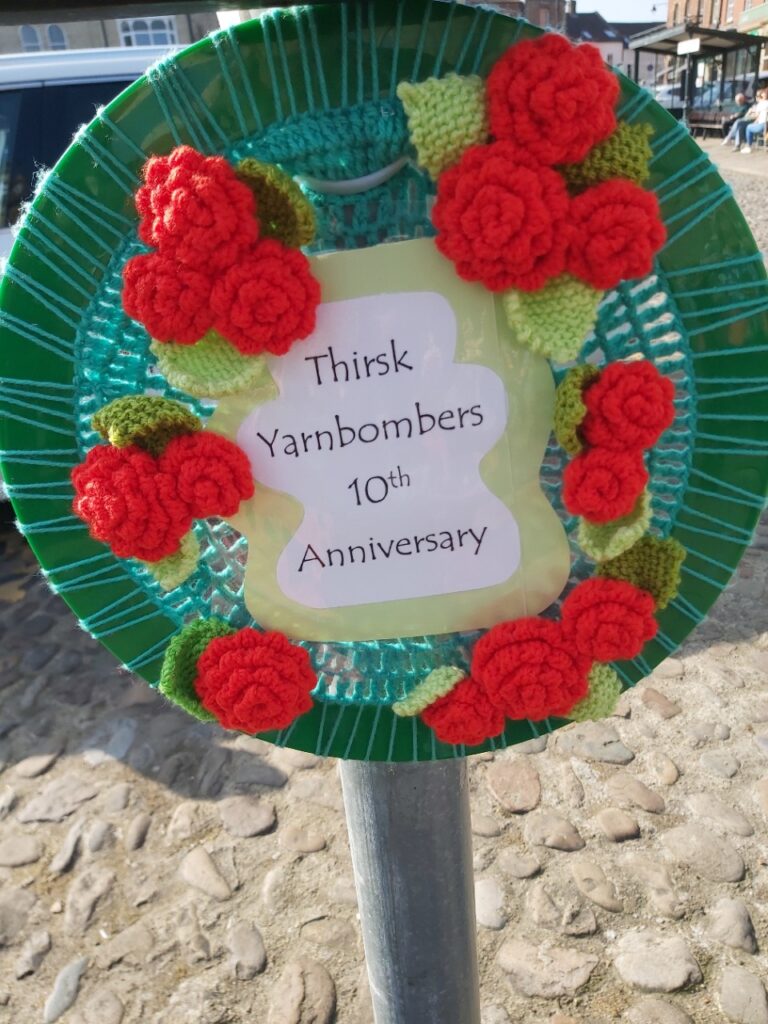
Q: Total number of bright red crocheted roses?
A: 14